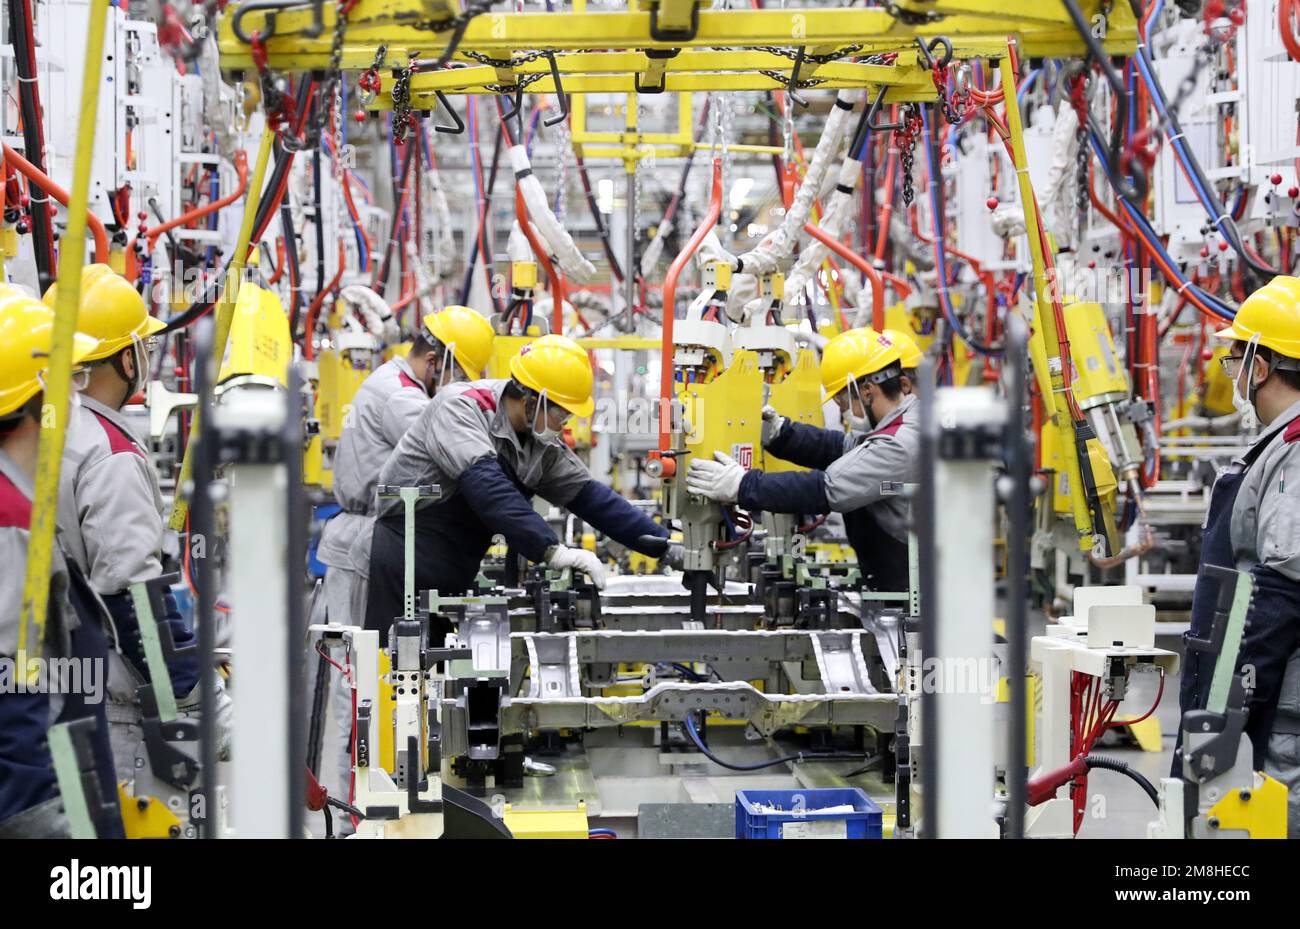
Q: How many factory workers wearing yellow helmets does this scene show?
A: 7